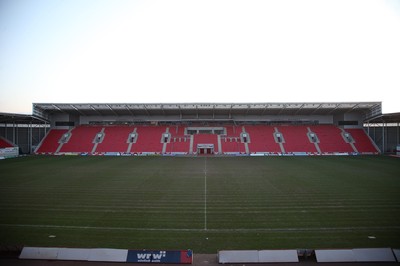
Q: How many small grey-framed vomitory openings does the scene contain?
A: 8